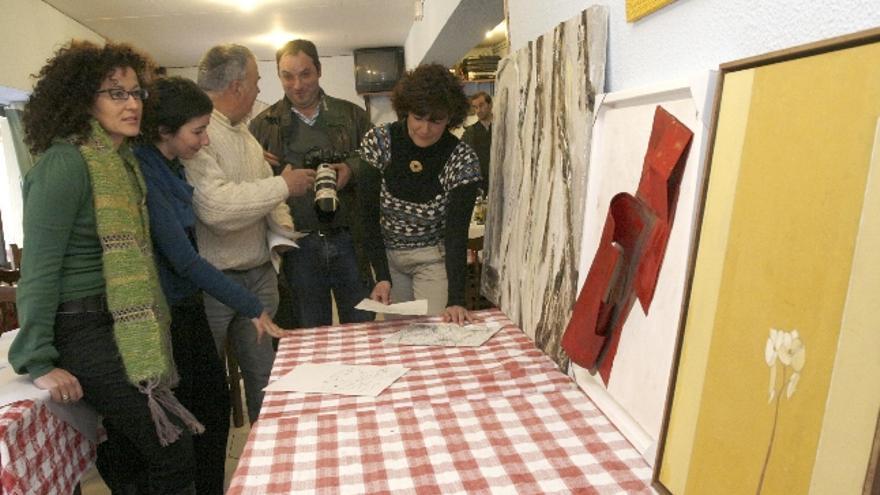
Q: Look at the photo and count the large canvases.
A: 3